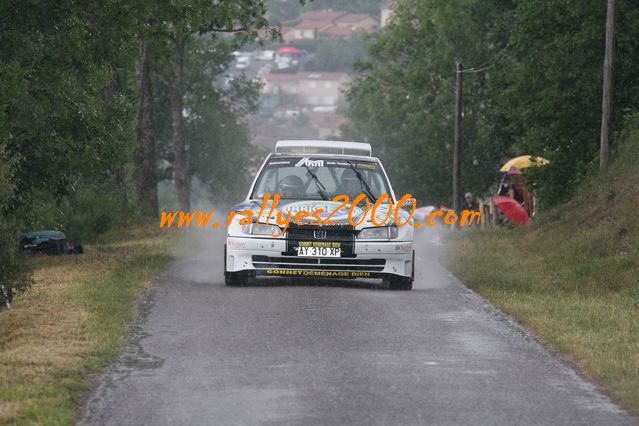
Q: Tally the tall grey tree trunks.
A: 2